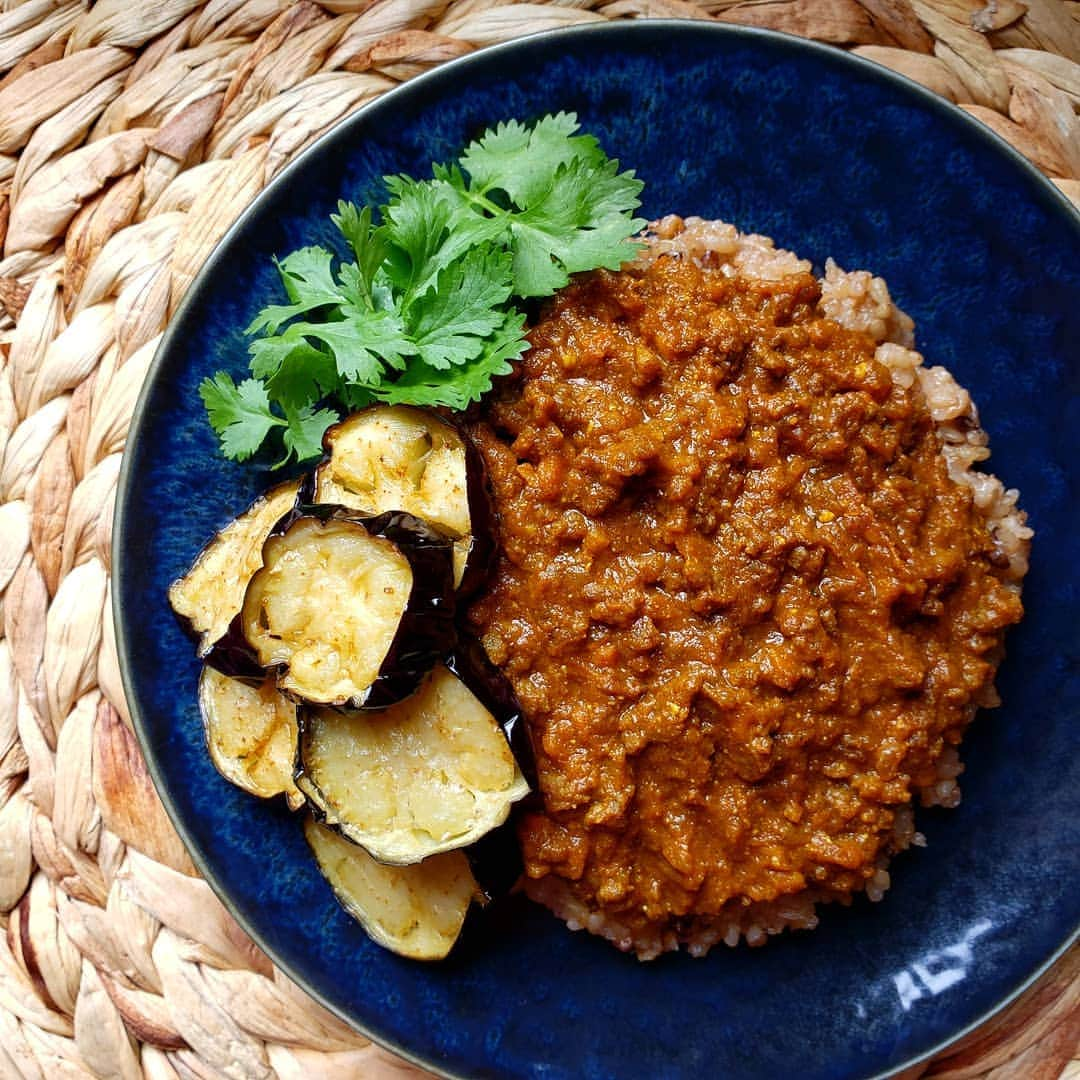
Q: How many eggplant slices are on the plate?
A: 6